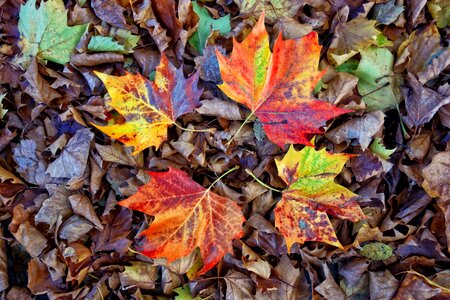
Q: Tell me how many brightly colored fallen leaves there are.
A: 4